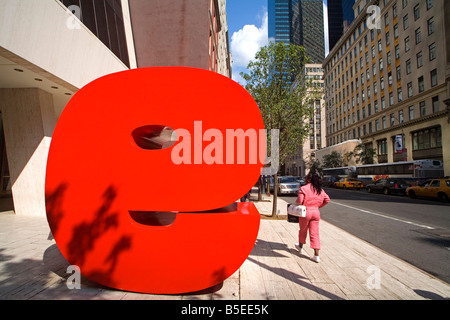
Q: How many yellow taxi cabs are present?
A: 2